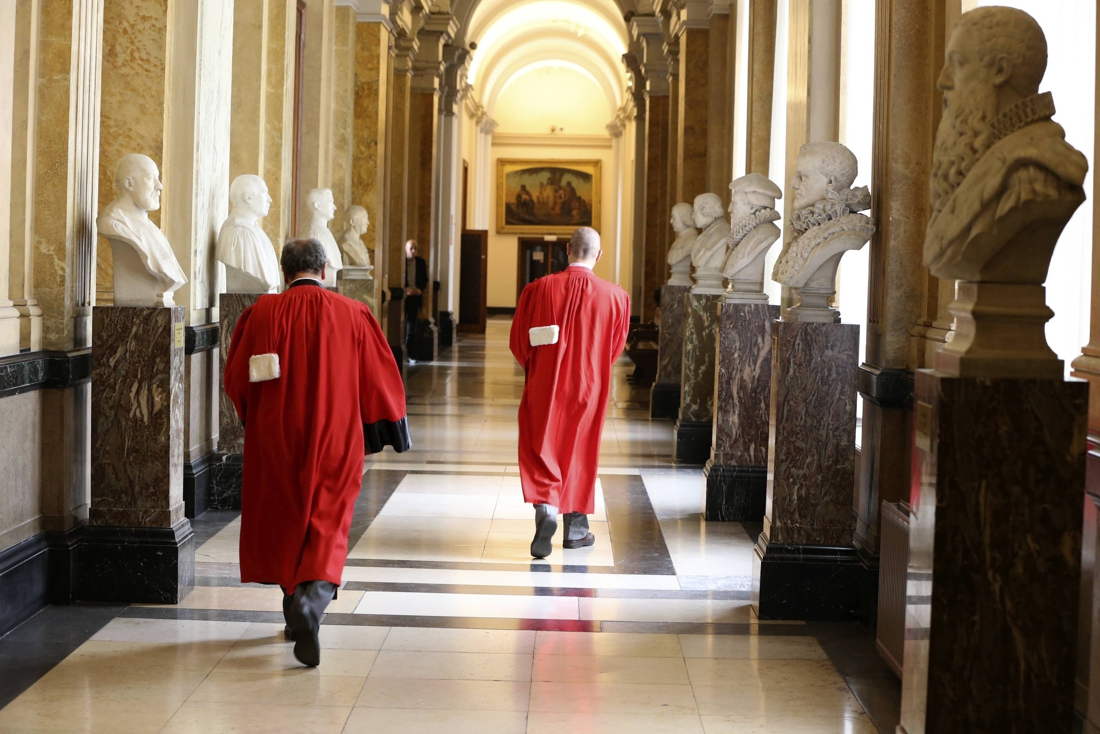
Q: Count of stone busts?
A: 9